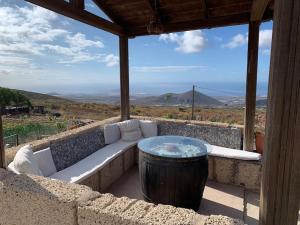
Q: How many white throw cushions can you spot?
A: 5